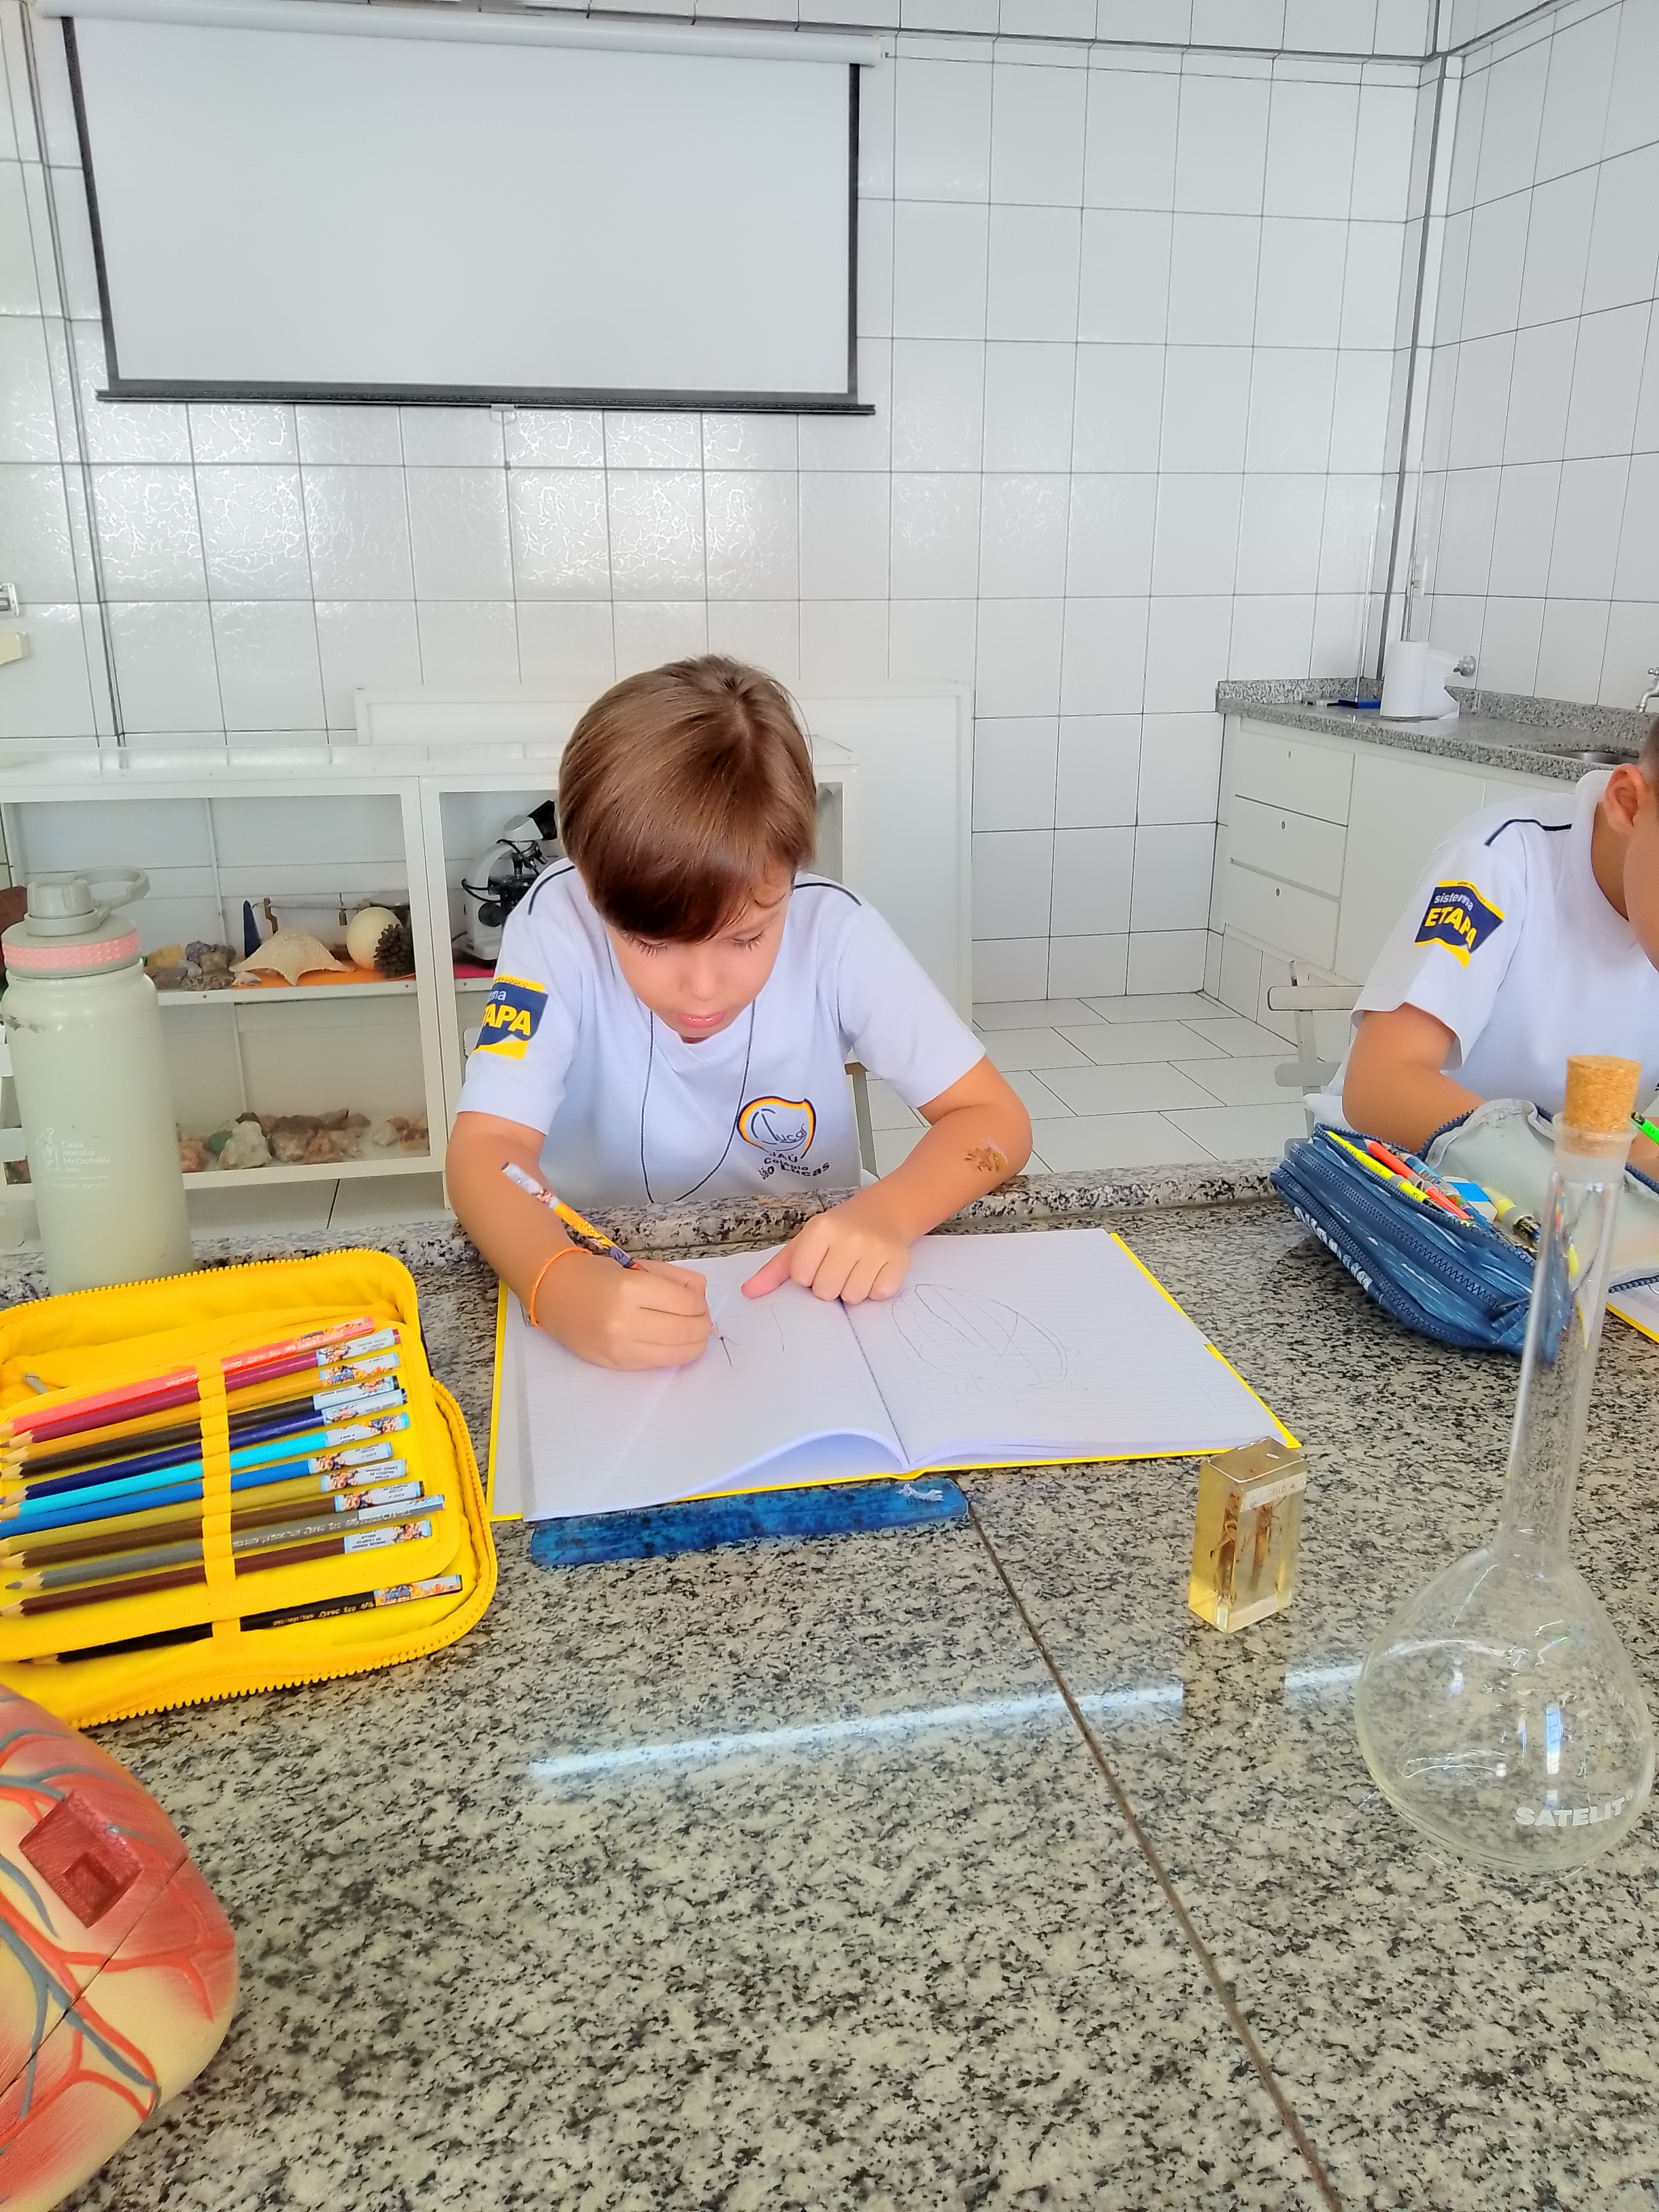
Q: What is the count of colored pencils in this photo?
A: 12